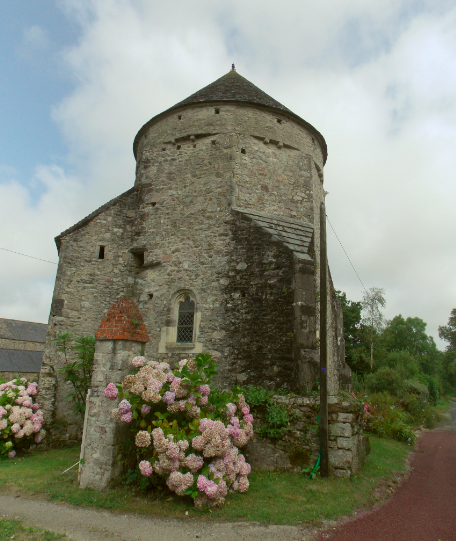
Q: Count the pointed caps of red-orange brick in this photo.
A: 1